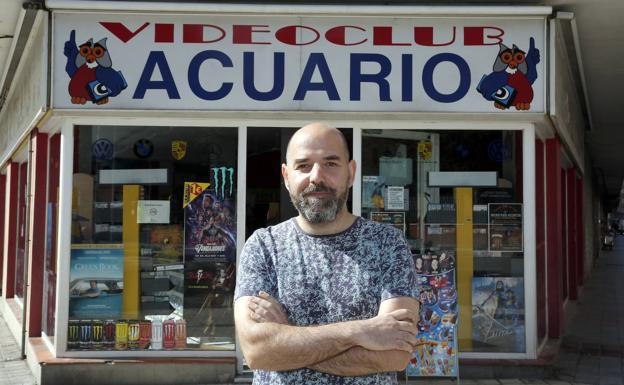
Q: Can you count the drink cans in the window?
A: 10